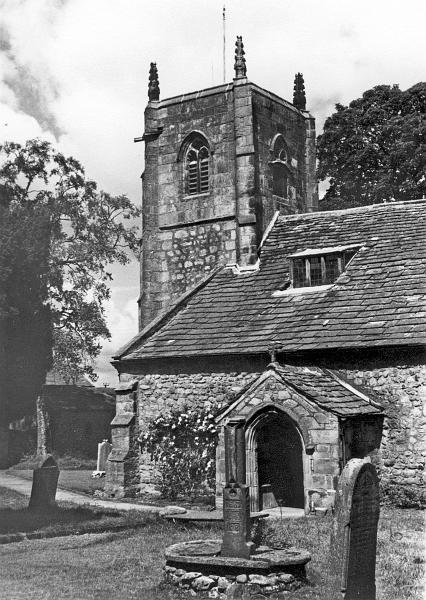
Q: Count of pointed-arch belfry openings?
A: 2